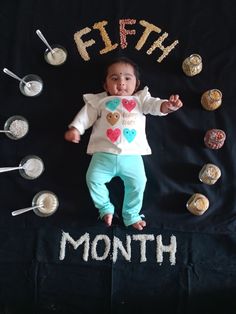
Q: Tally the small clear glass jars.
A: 5